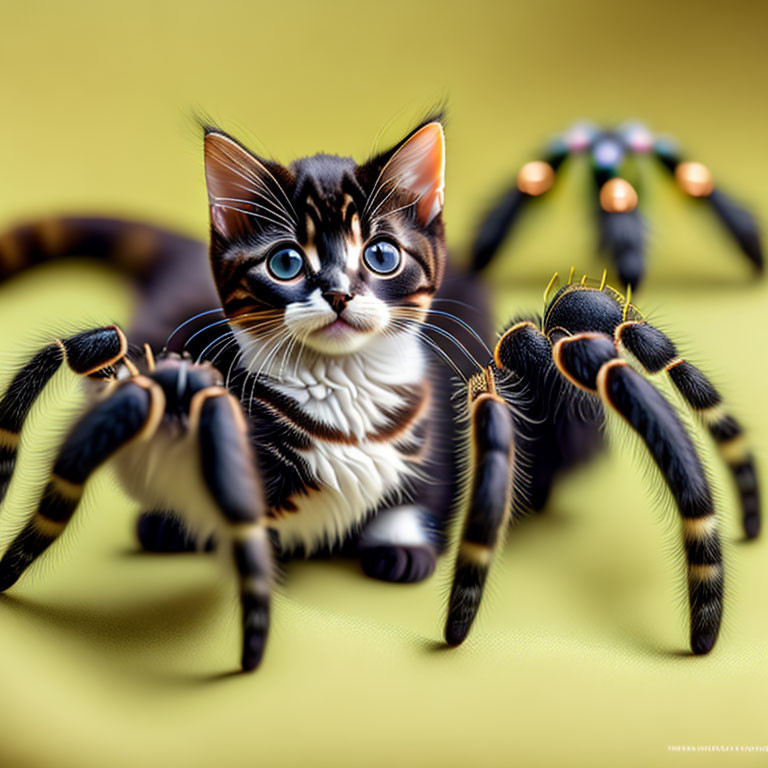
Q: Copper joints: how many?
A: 3